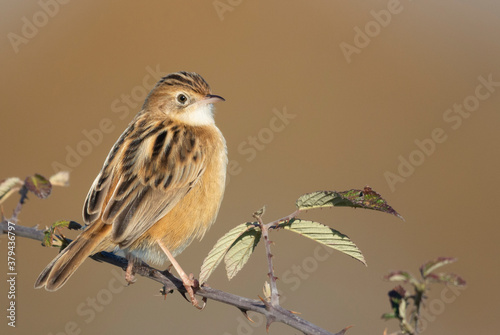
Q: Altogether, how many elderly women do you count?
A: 0